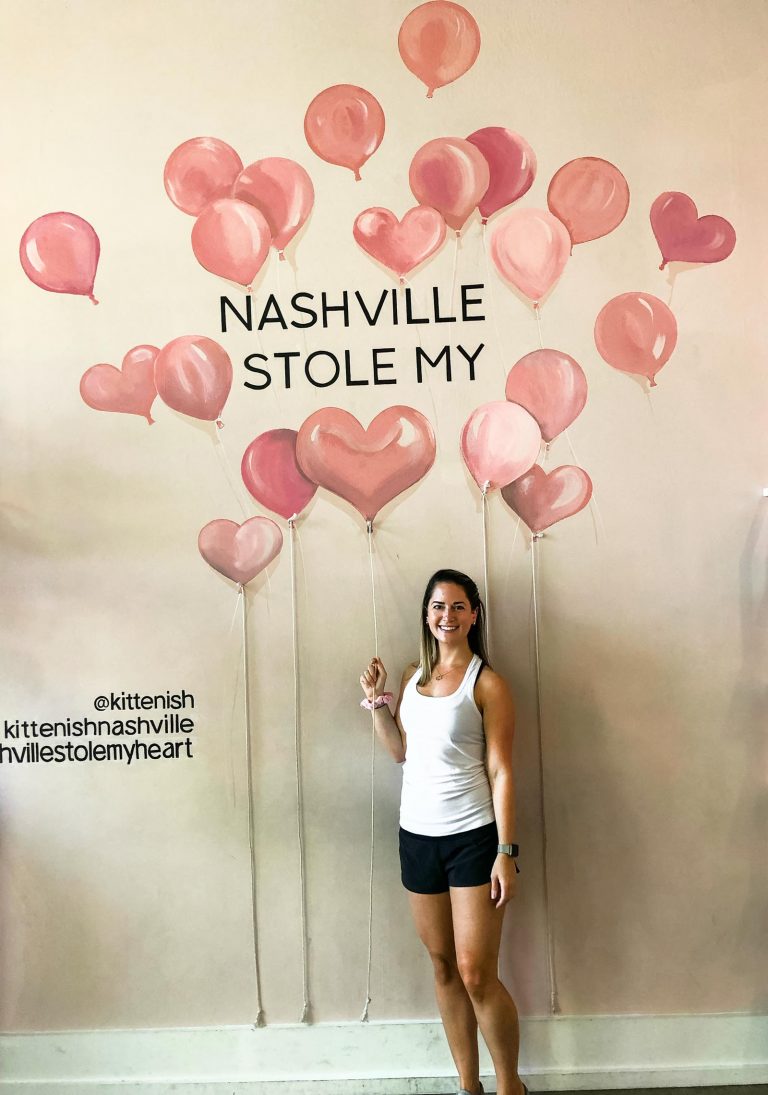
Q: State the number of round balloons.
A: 15